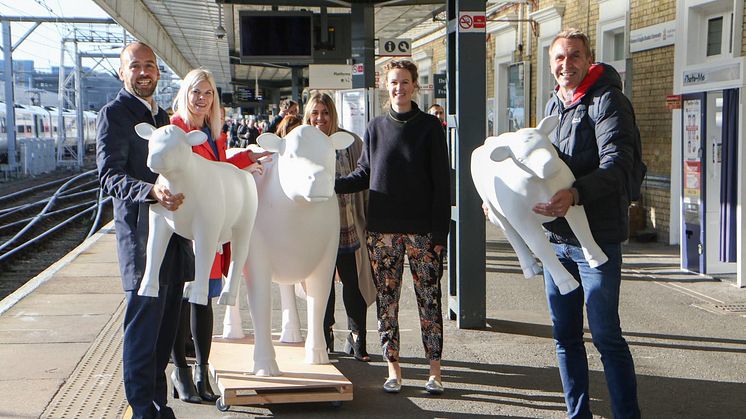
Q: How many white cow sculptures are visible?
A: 3